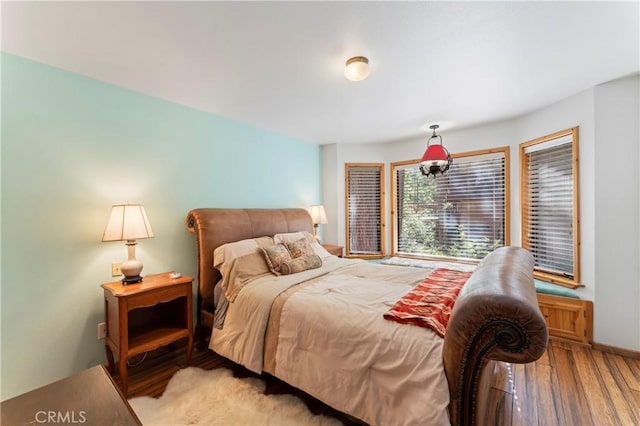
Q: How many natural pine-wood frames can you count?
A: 3